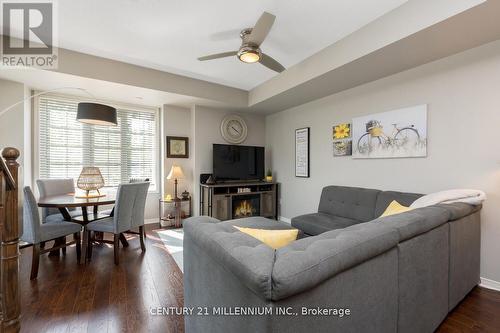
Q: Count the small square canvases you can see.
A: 2